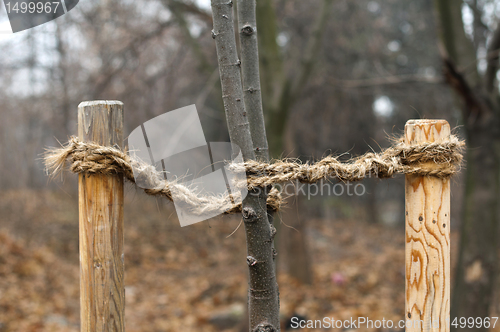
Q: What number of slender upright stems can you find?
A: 2